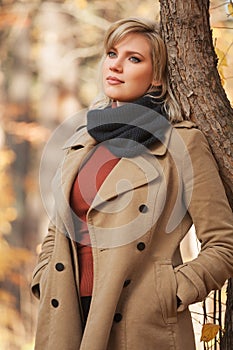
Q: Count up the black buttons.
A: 6